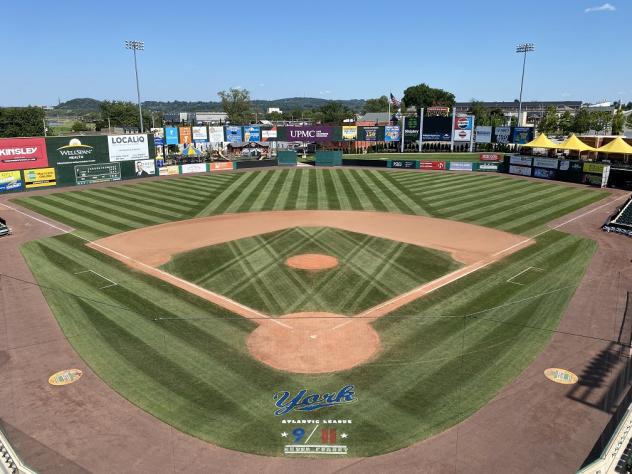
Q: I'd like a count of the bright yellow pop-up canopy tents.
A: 3